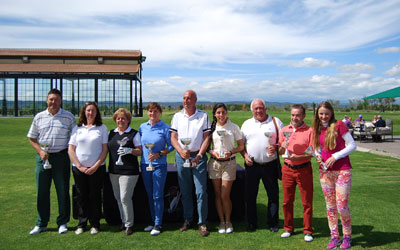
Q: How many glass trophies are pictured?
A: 8